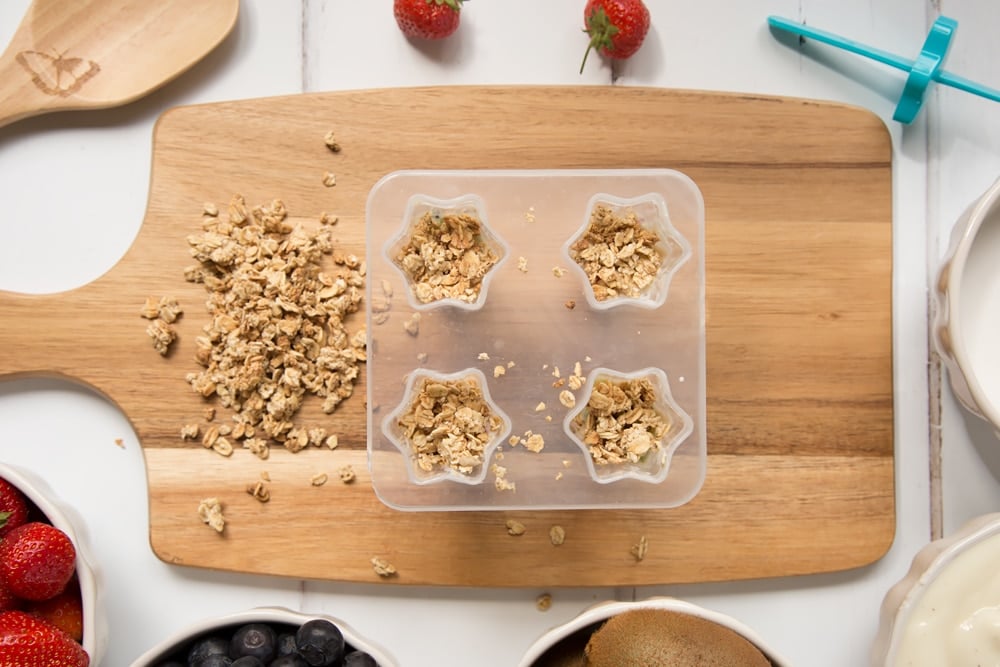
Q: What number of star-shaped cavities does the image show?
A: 4